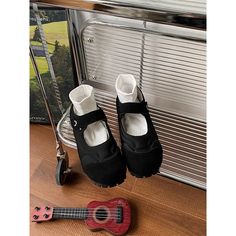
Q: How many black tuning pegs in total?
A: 4